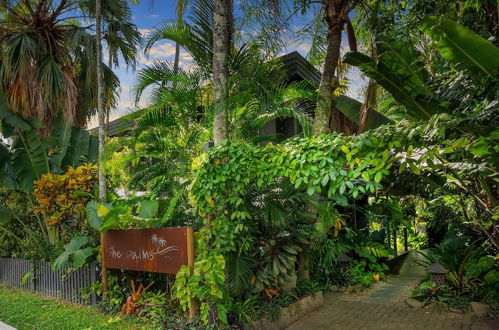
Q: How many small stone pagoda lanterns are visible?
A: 2